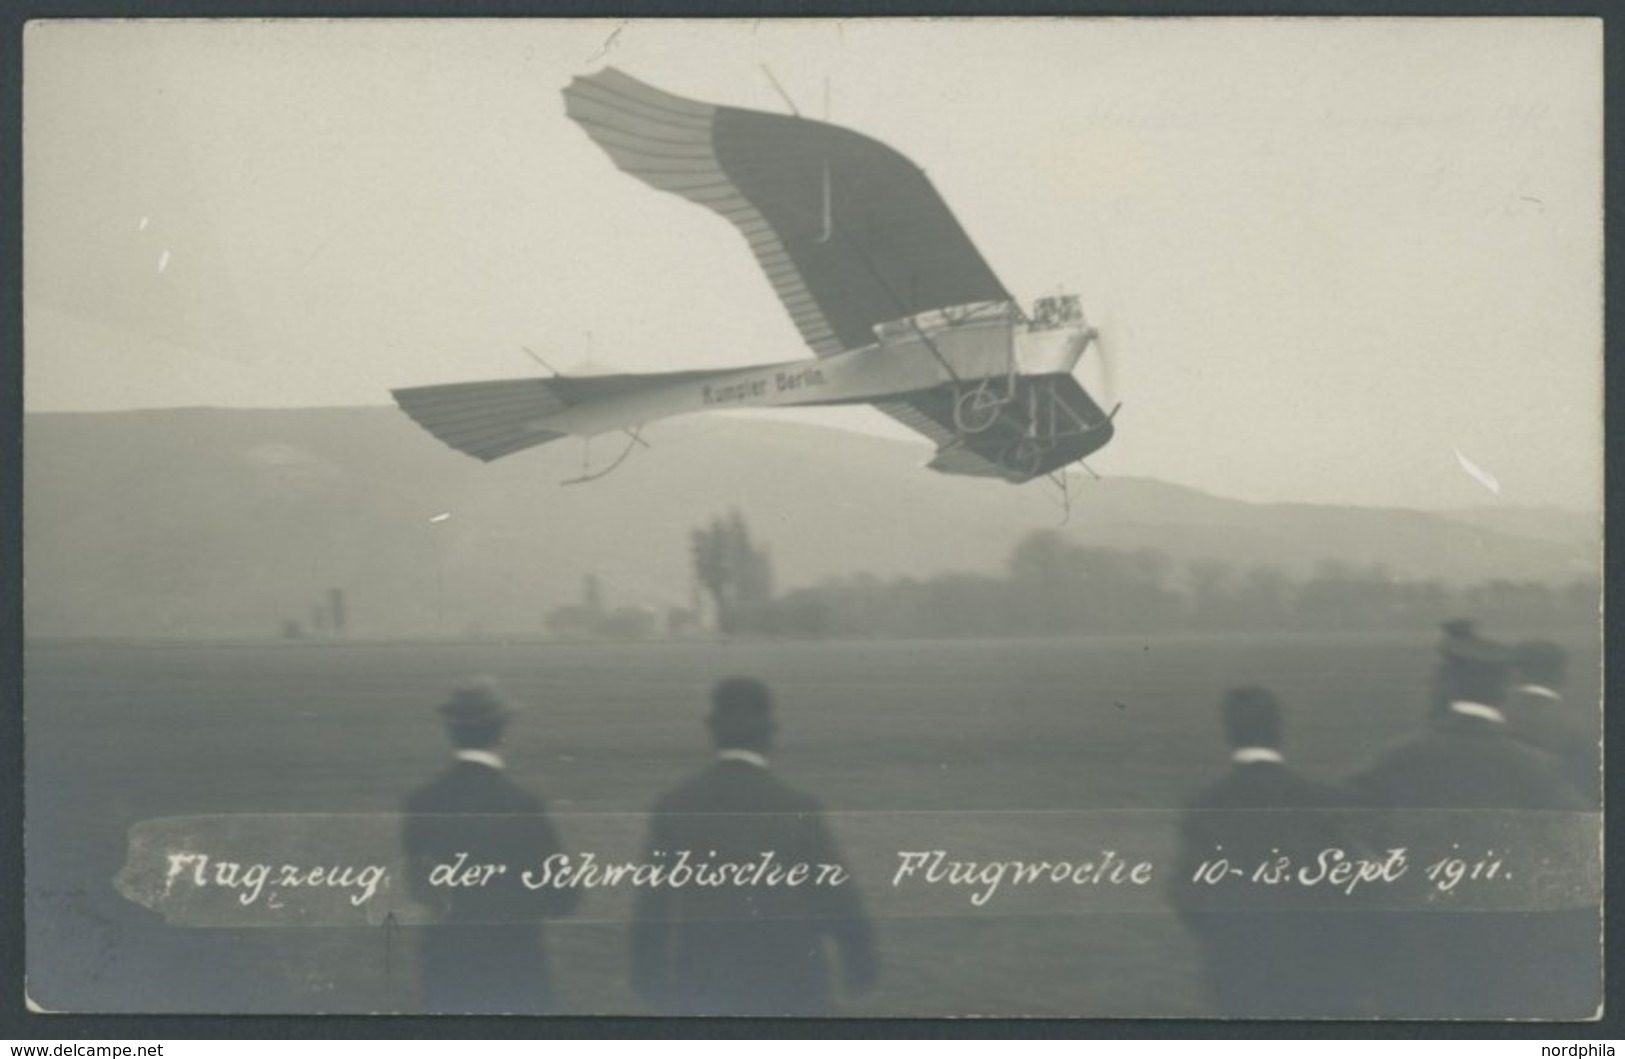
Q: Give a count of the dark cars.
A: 0